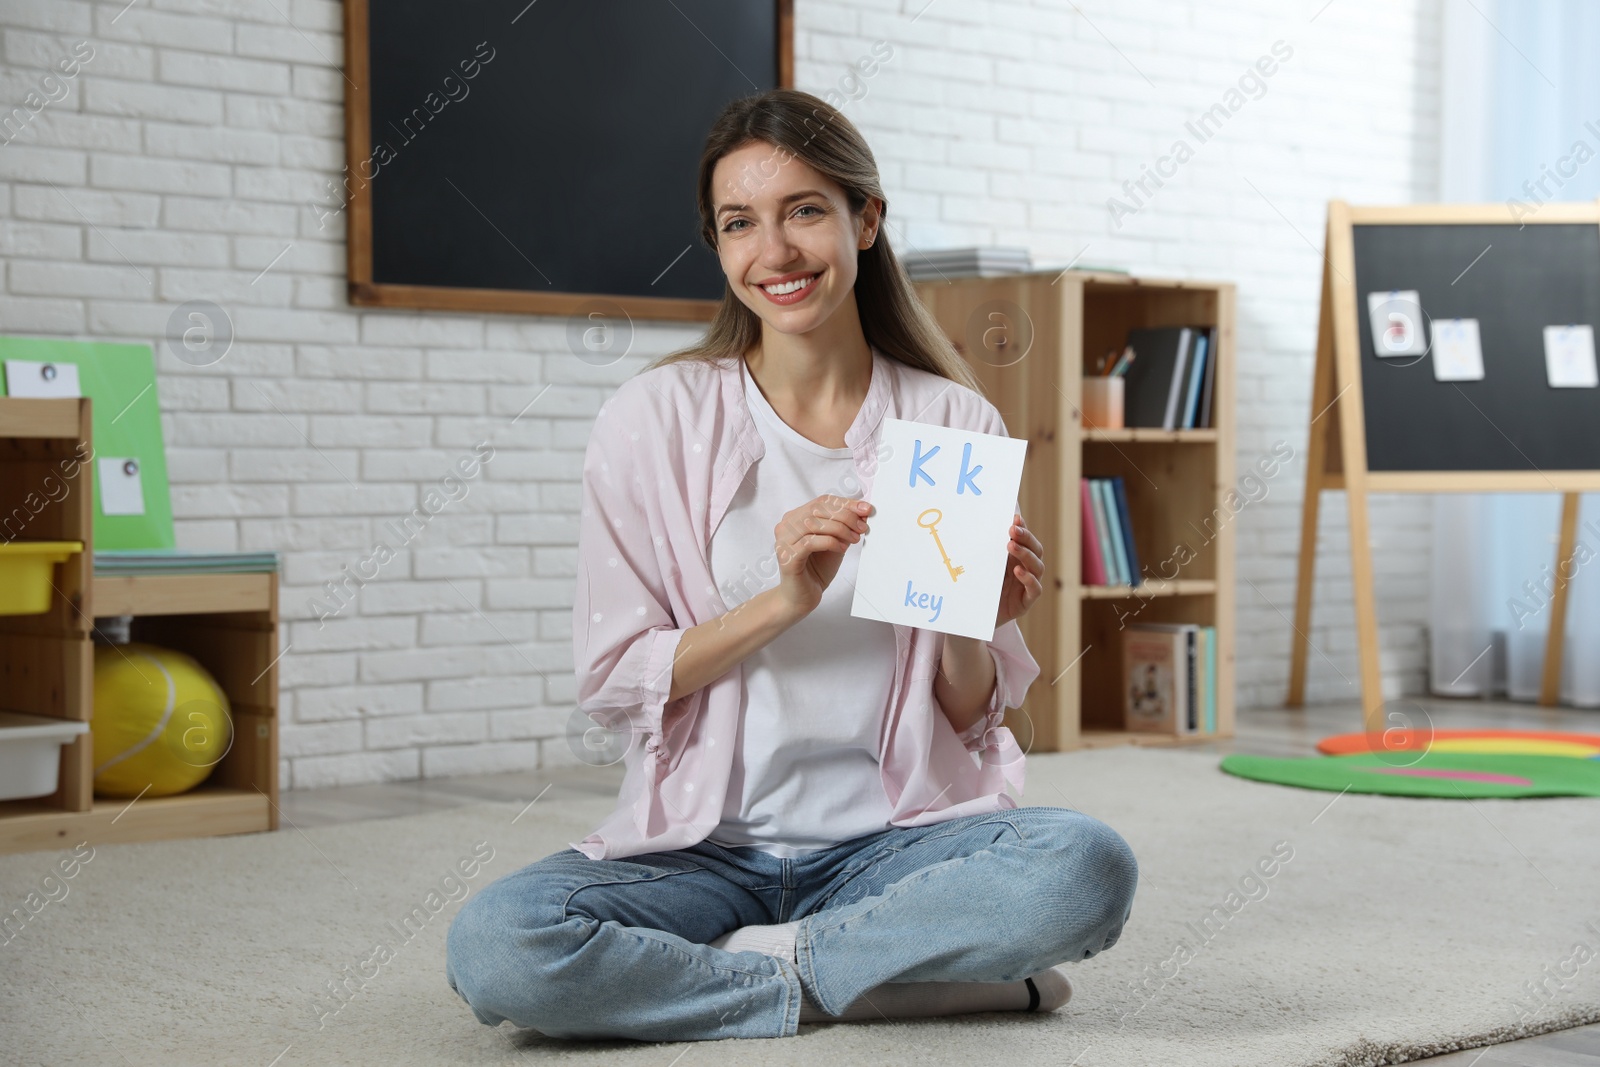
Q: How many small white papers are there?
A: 5